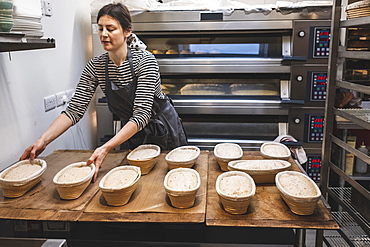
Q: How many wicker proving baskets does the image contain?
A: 11